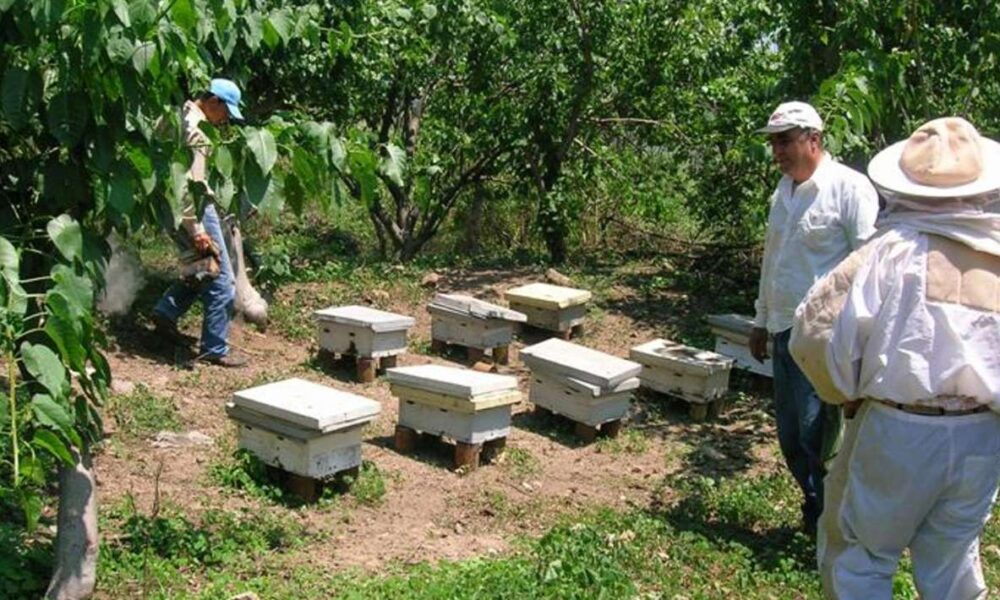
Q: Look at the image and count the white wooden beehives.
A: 8